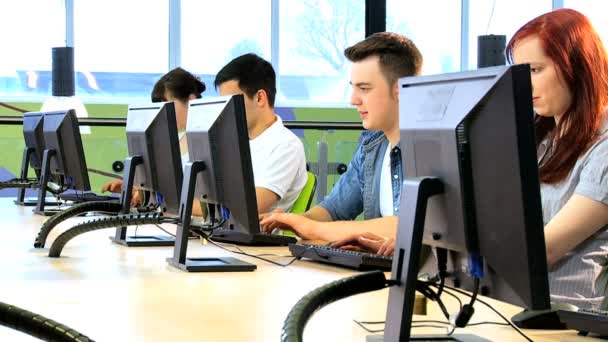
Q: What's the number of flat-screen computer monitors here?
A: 5